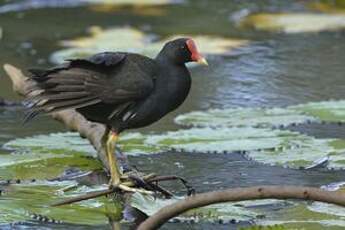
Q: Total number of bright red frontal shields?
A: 1